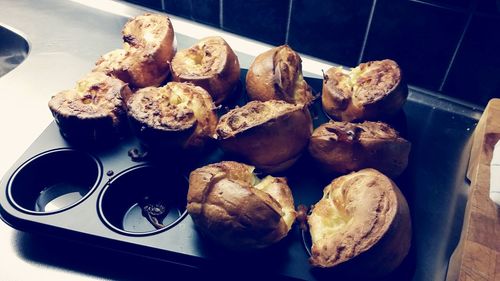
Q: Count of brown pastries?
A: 10